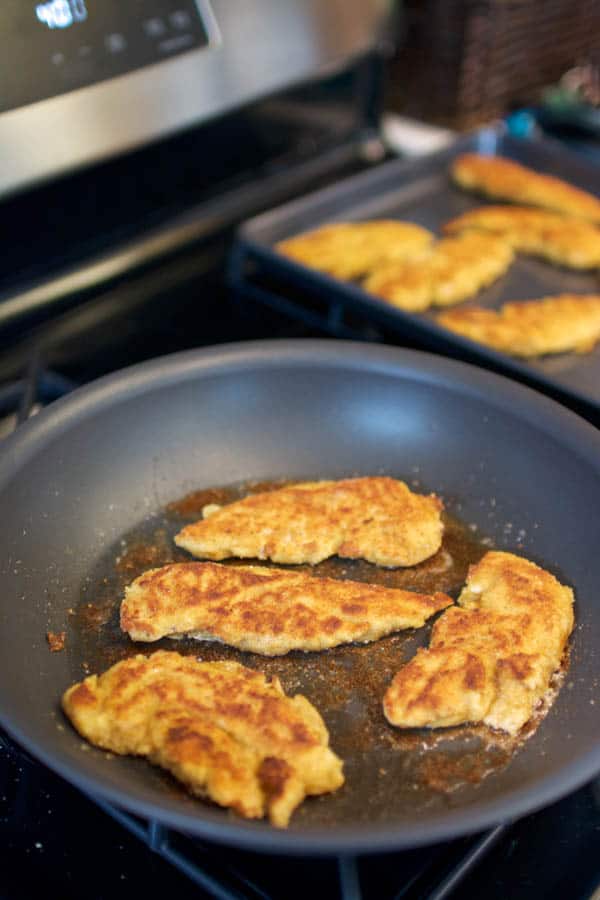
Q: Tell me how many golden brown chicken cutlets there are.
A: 9